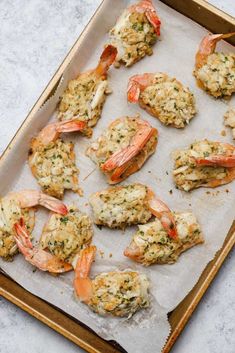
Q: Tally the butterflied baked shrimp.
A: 13